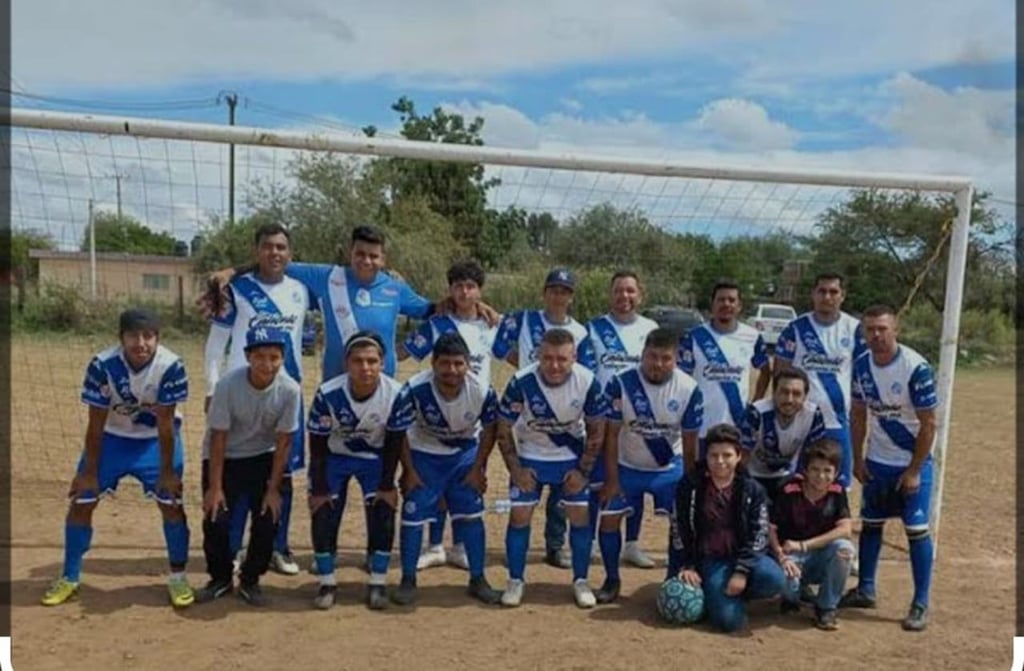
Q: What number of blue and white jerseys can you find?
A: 14